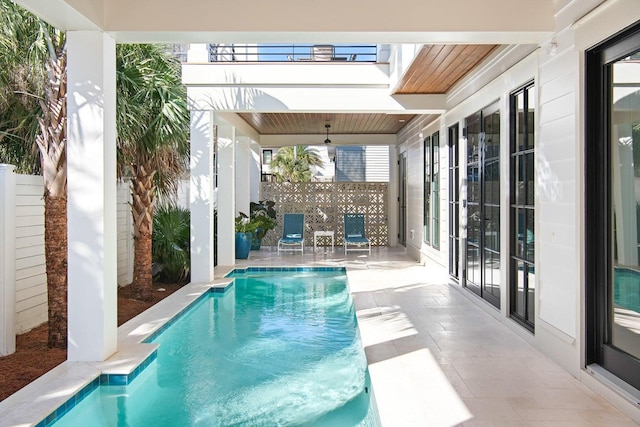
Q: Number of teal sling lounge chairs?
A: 2